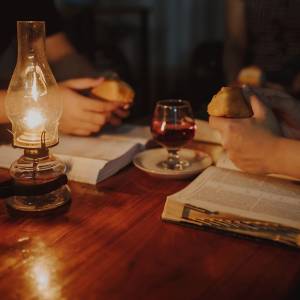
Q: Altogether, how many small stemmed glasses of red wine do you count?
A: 1